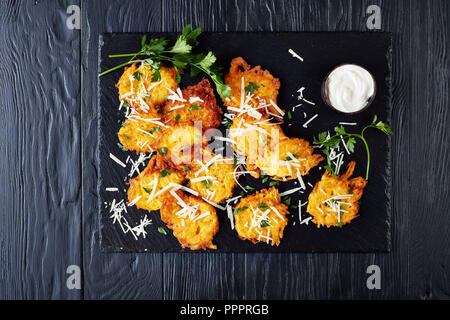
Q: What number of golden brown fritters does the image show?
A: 12